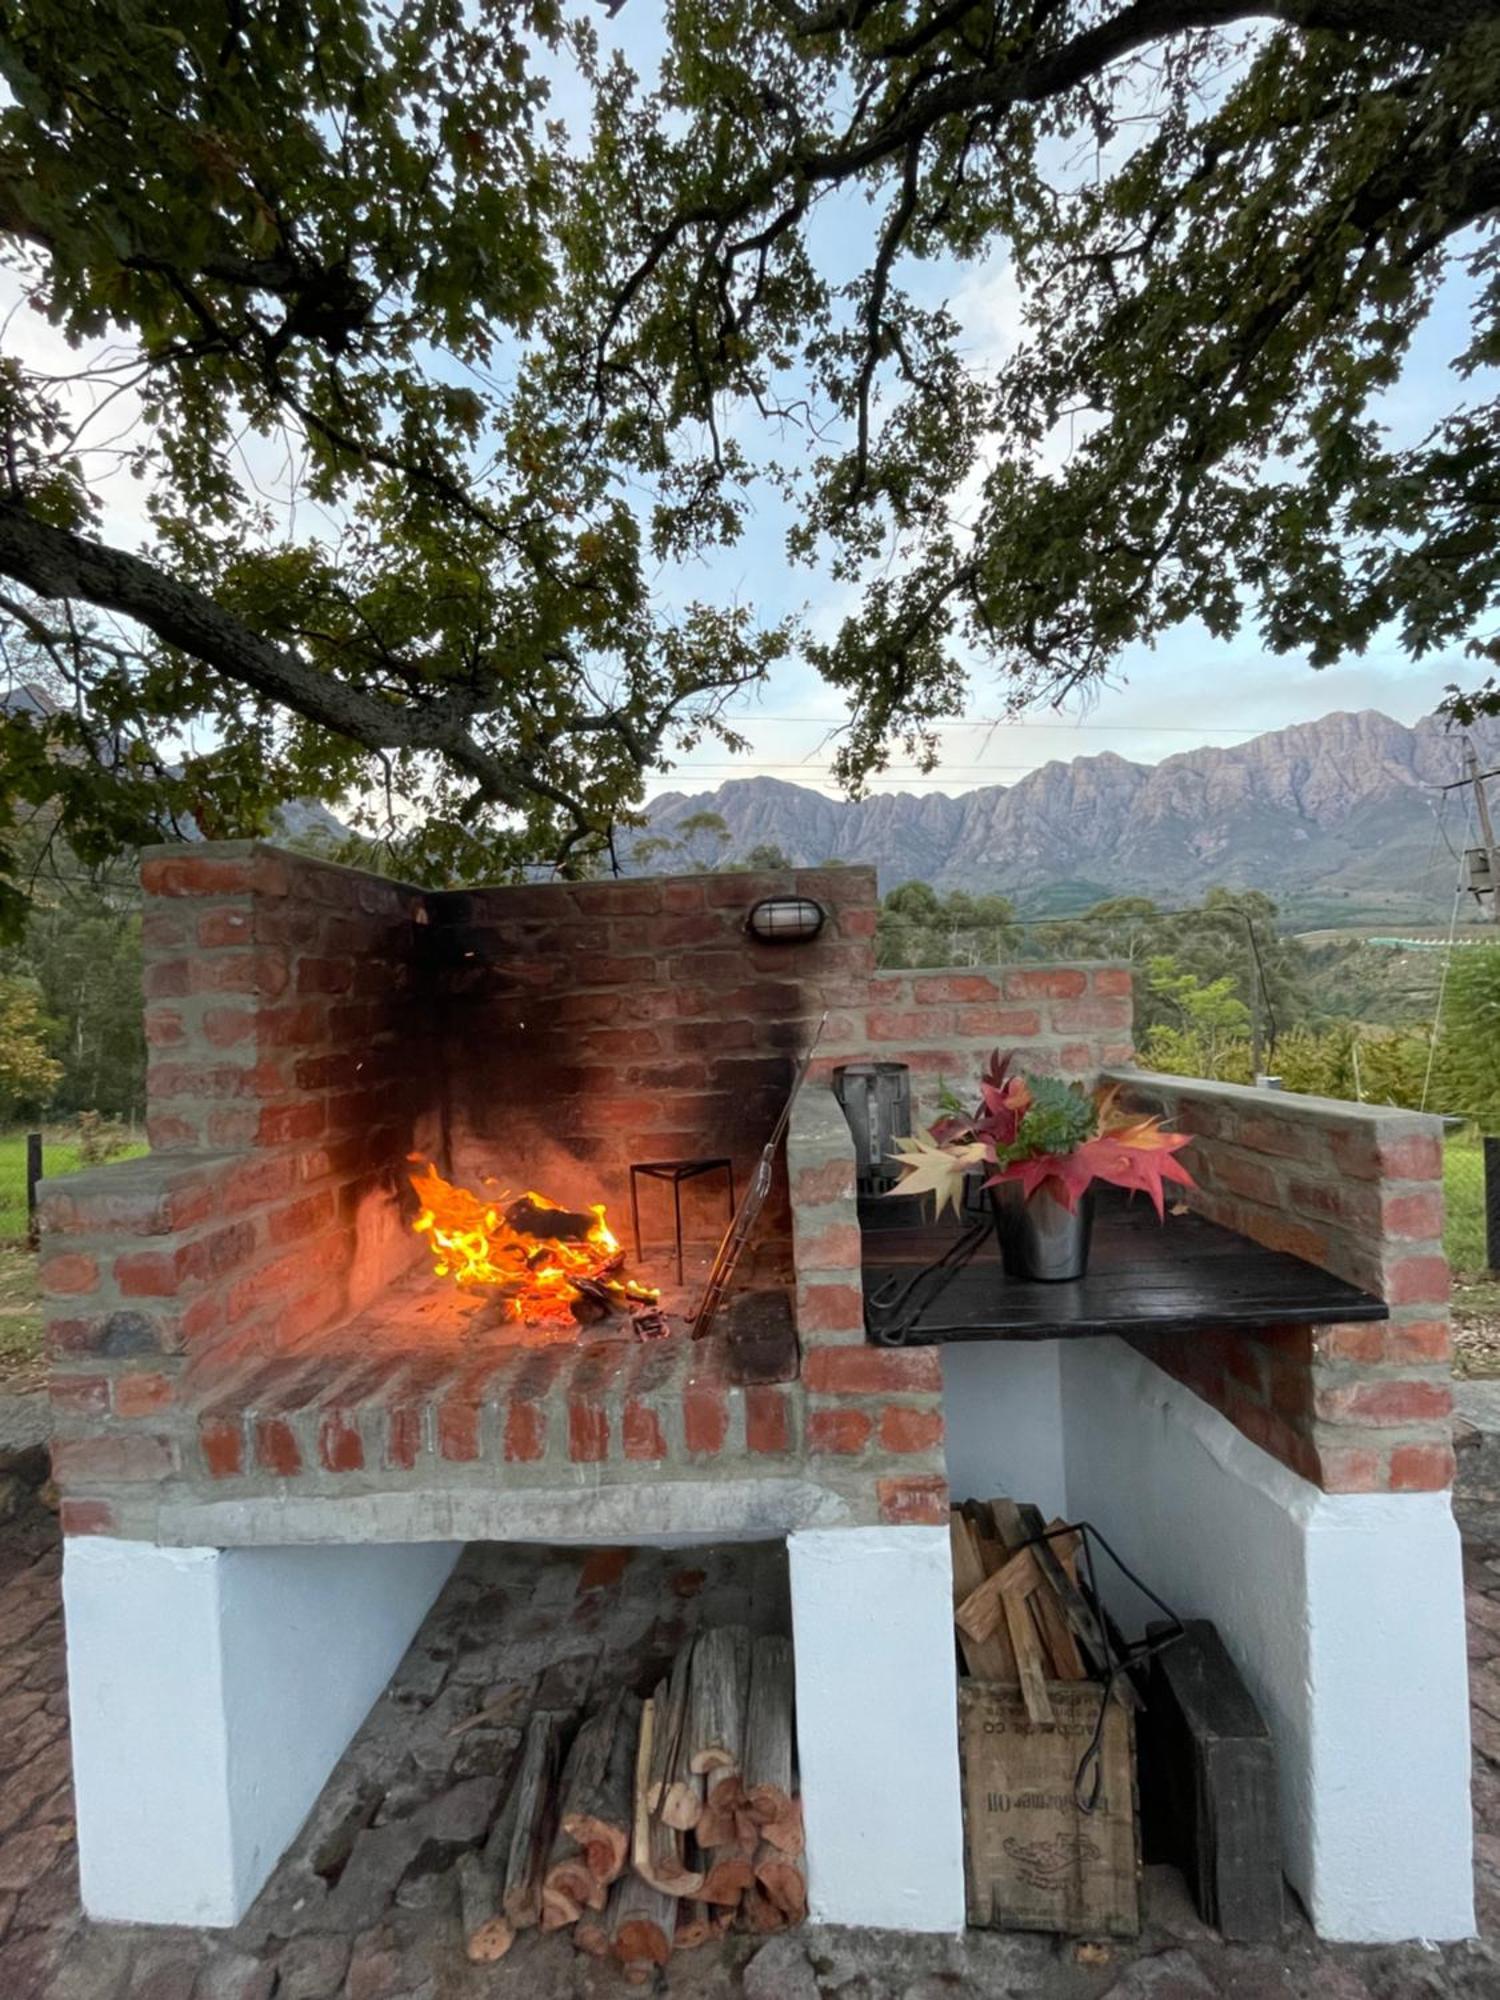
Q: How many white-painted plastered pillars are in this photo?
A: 3